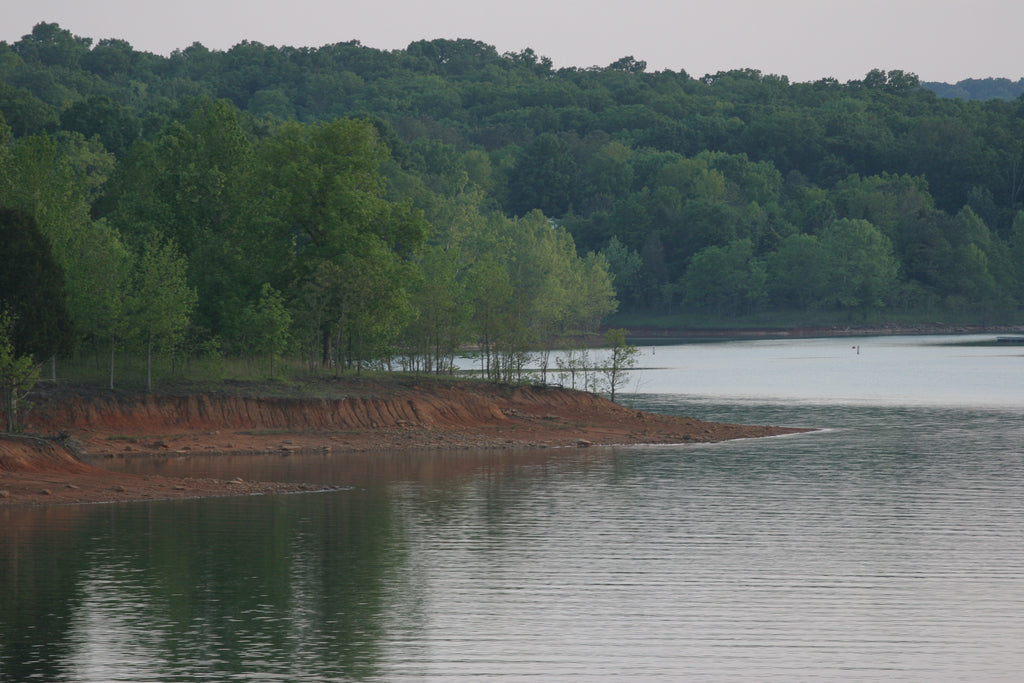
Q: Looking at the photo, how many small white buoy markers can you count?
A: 2